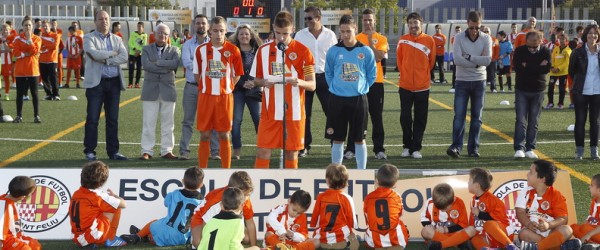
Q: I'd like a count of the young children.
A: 12